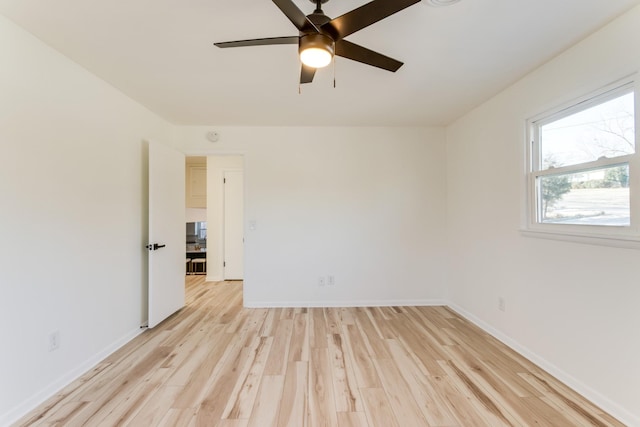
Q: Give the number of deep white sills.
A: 1